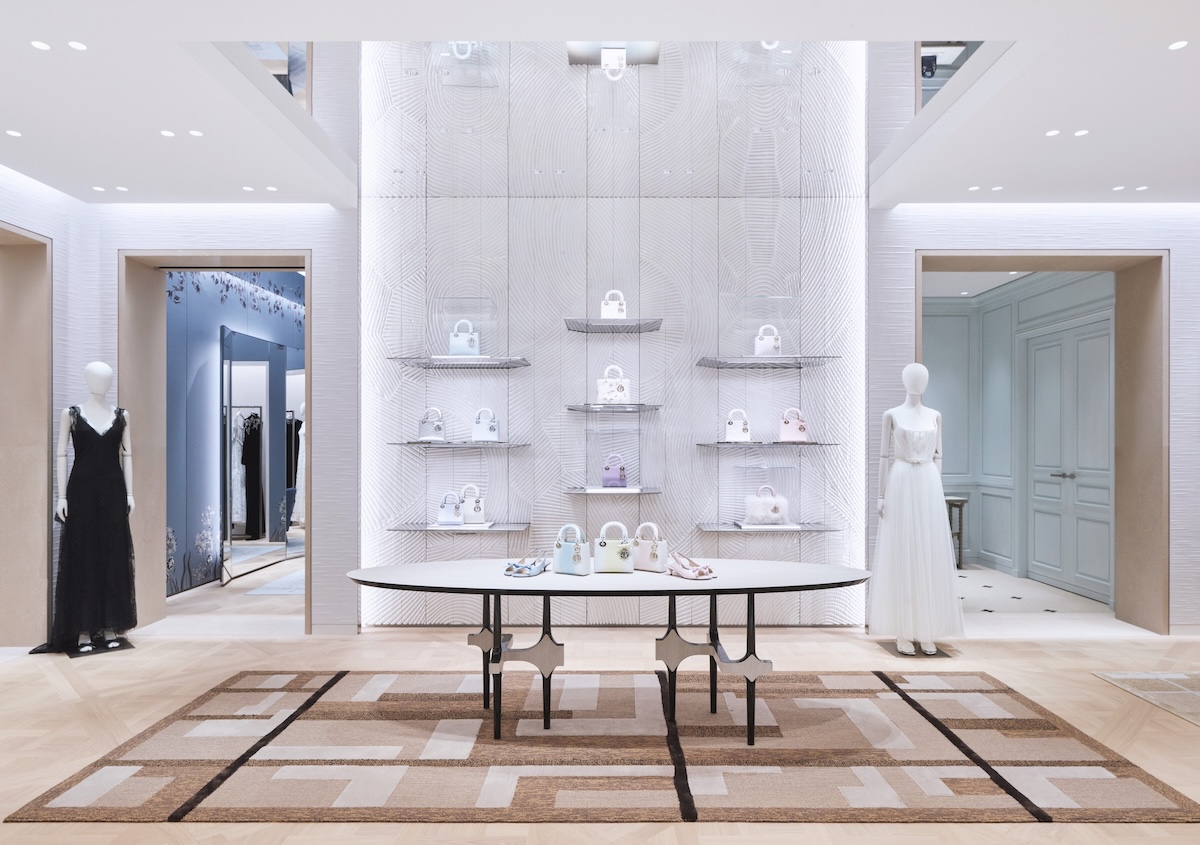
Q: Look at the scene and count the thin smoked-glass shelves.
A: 9